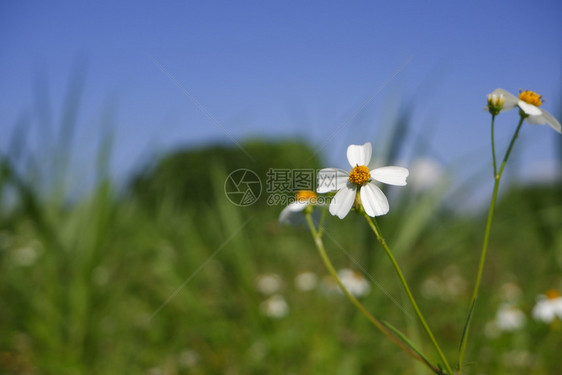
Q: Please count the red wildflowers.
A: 0